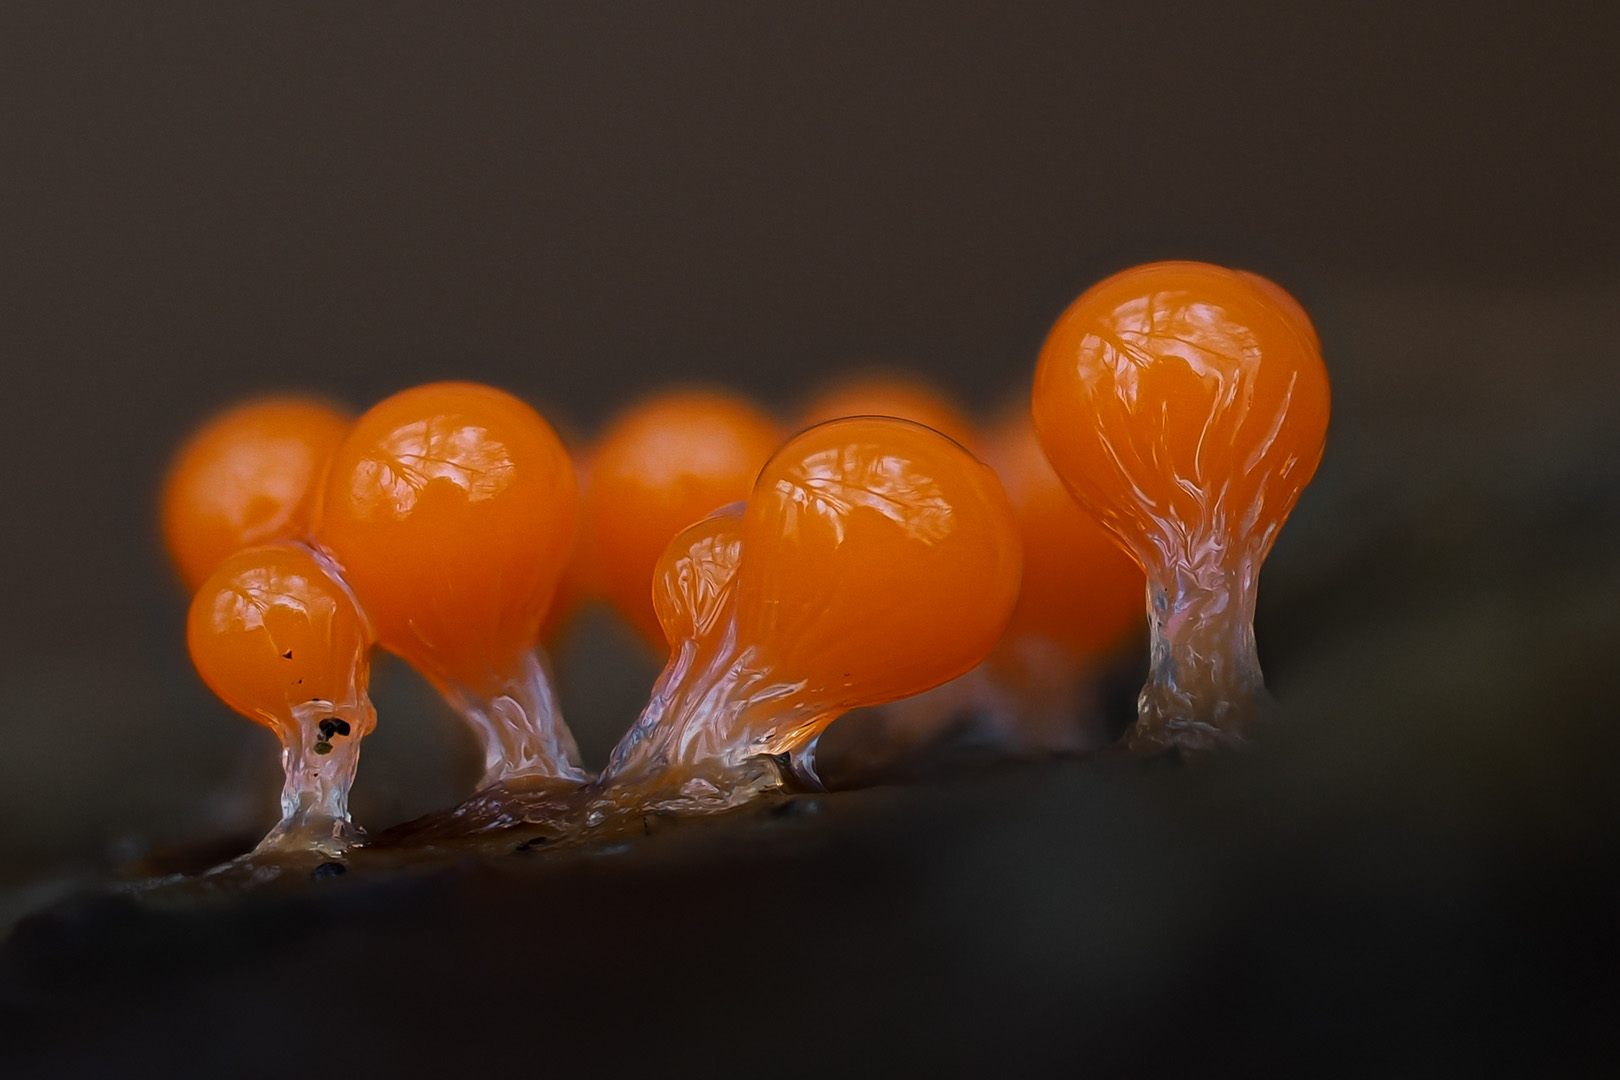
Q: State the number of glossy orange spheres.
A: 9